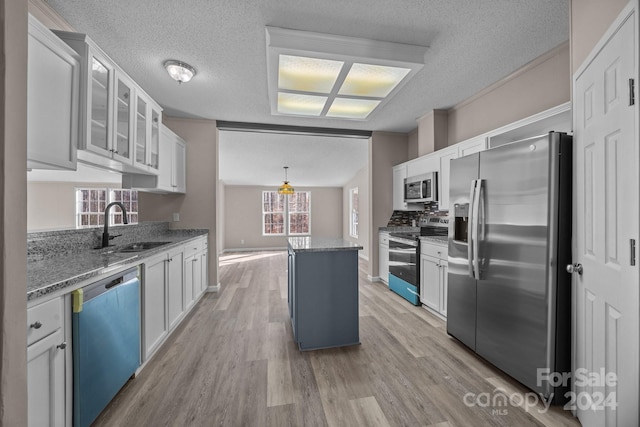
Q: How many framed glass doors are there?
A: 4